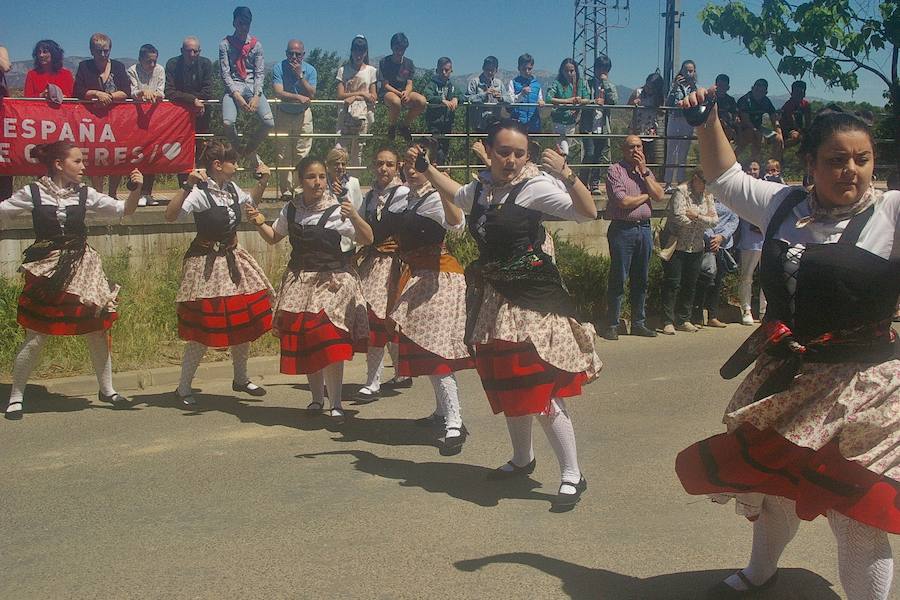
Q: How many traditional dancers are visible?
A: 7